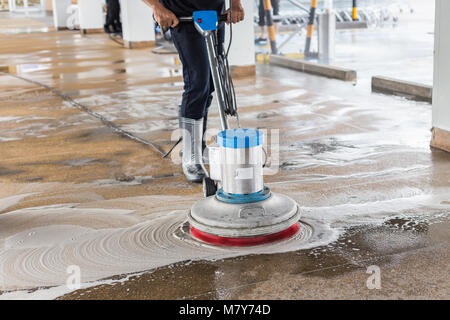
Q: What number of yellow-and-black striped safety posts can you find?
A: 3